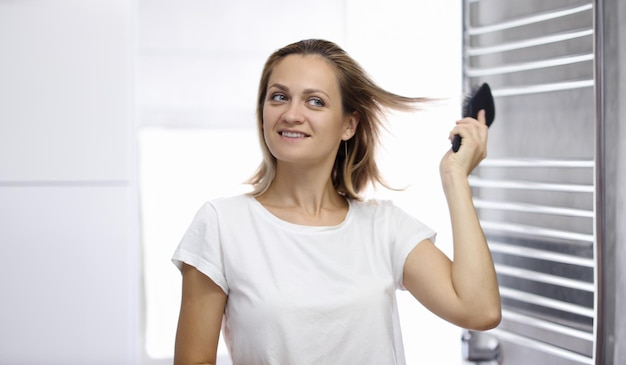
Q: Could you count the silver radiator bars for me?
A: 13